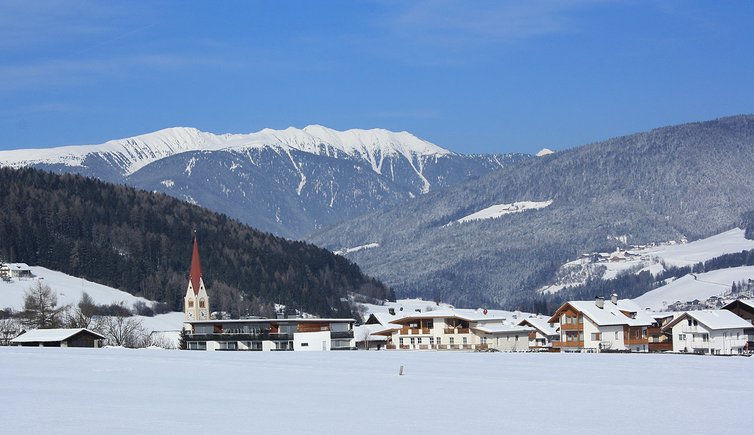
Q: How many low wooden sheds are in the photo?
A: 1